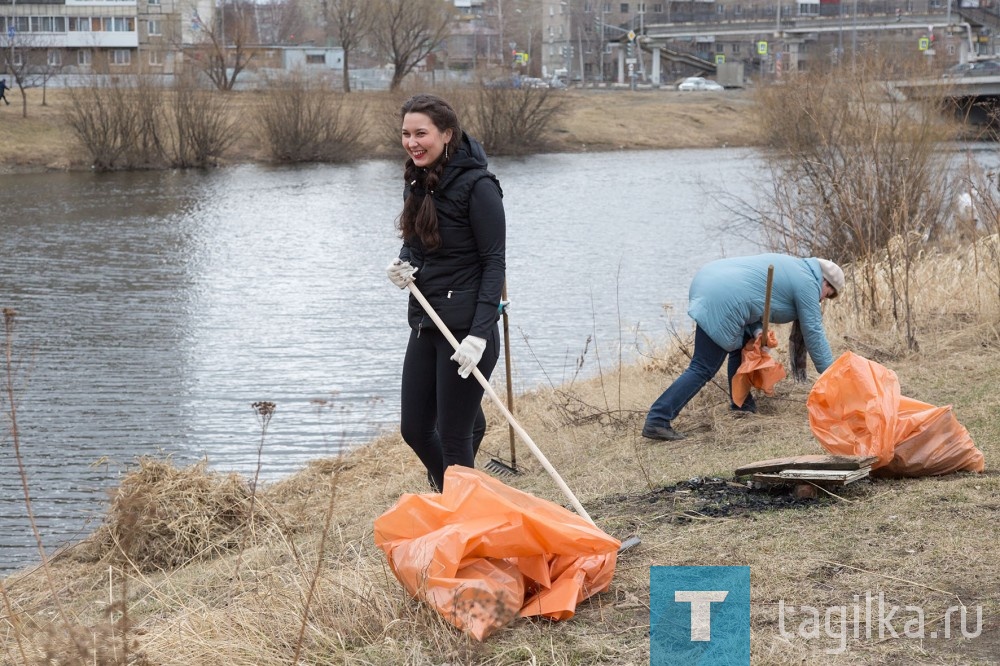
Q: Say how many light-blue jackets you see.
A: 1